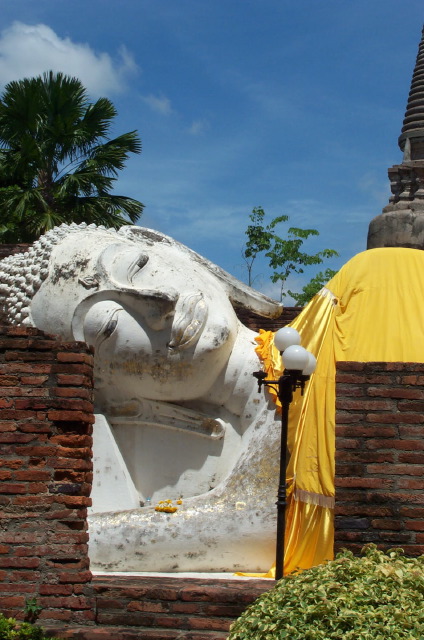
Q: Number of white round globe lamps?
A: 3